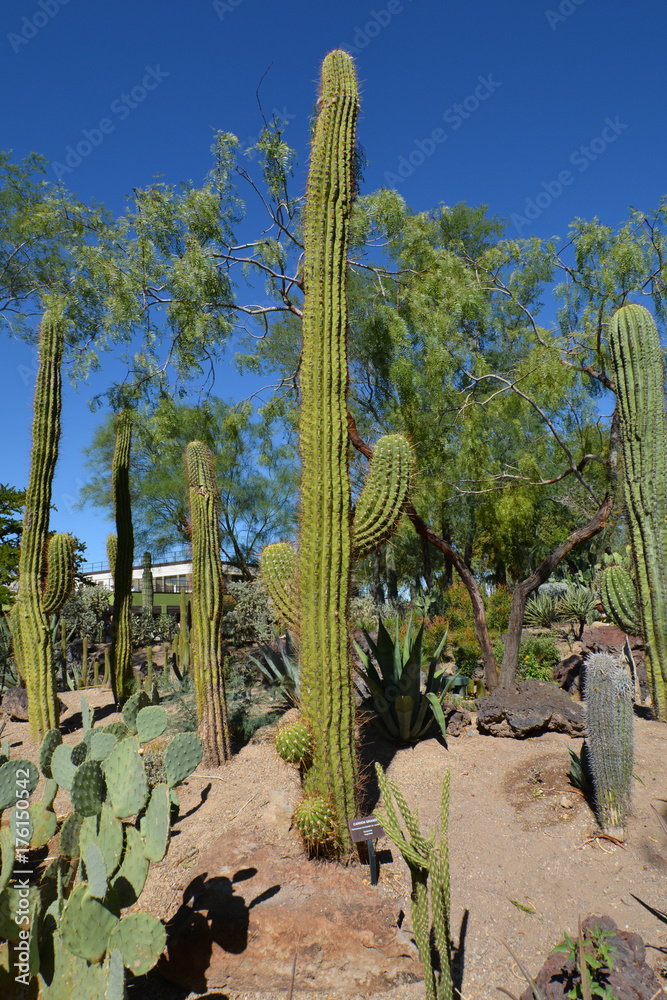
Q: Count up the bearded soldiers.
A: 0